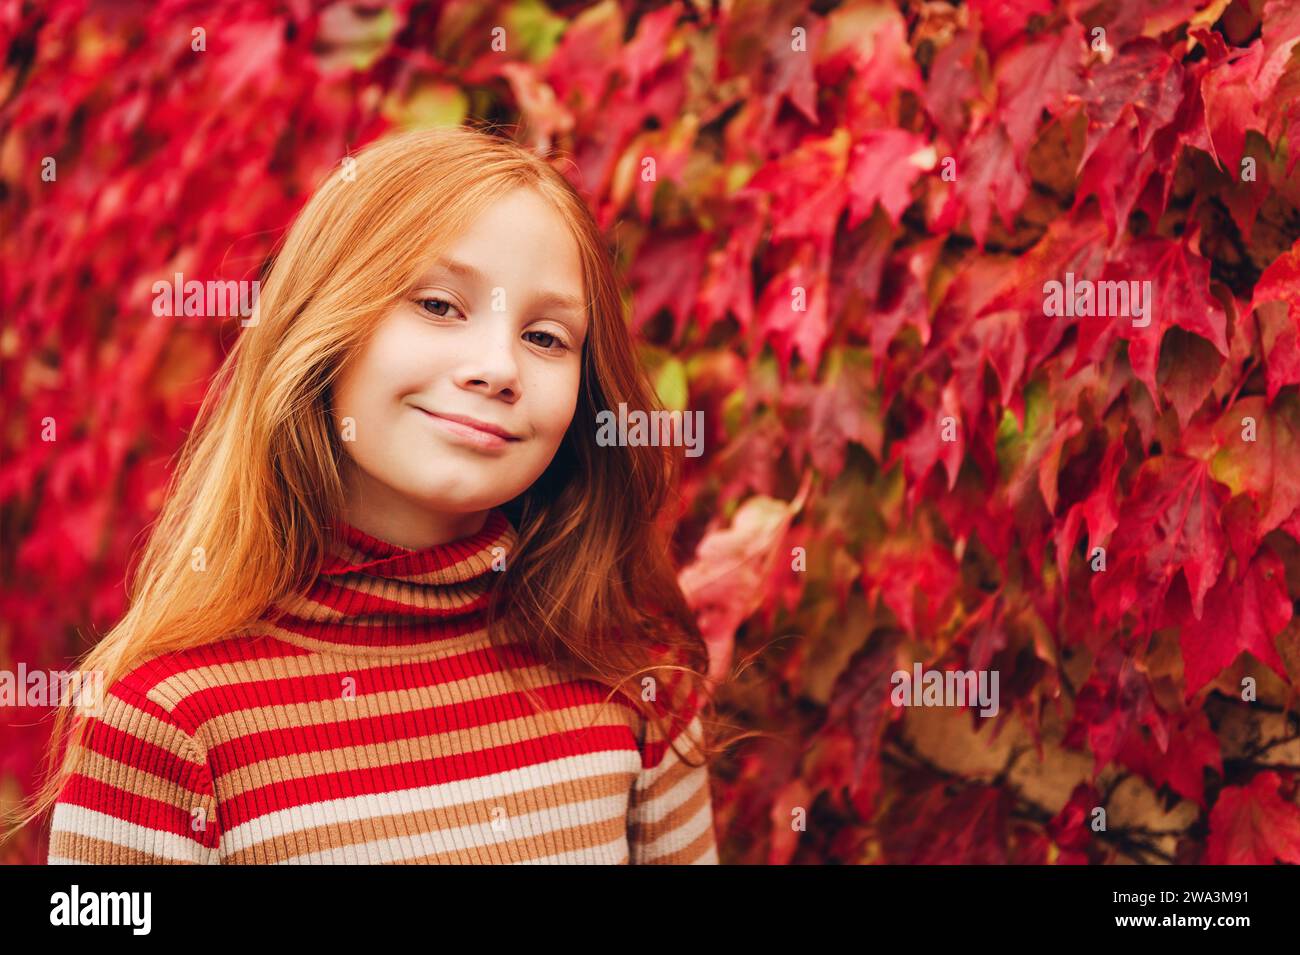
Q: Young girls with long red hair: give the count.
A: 1